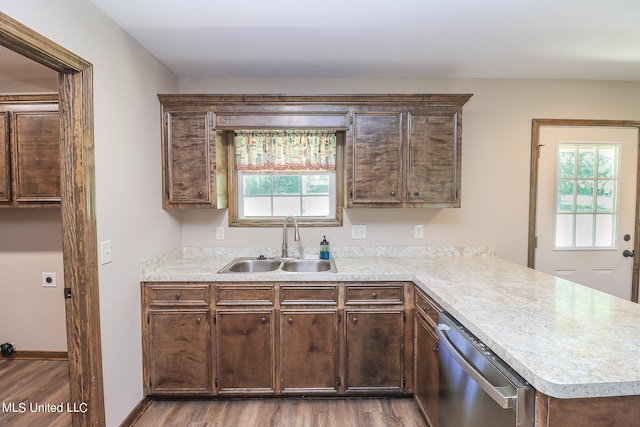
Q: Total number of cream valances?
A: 1